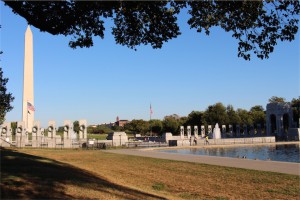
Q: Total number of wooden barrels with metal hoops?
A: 0